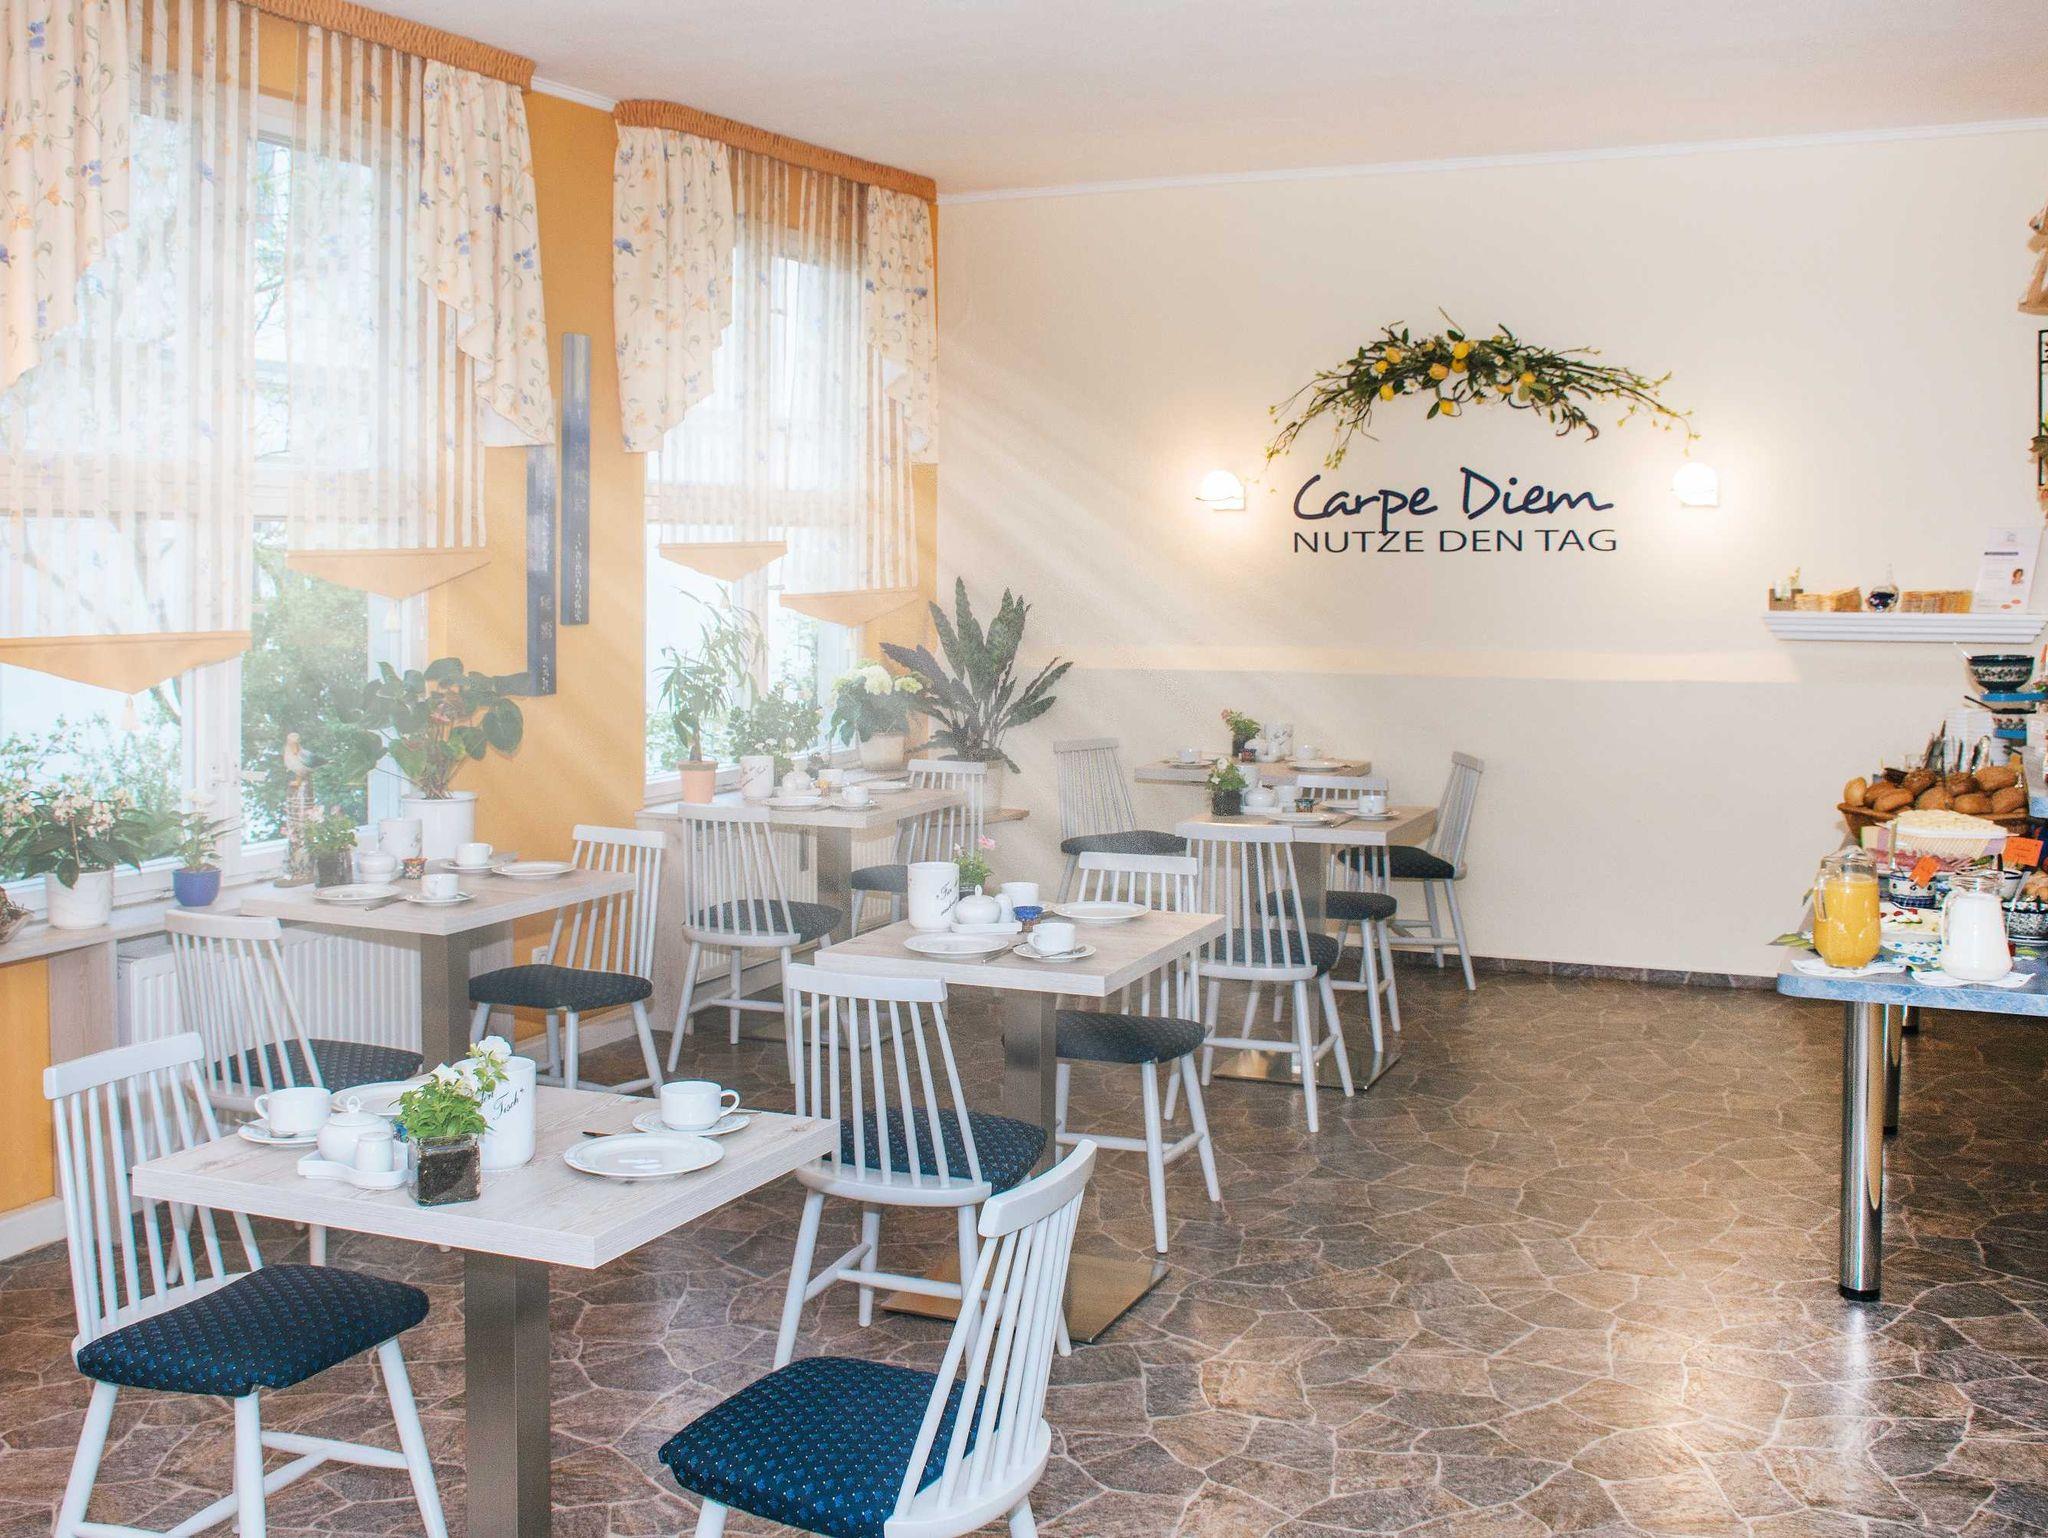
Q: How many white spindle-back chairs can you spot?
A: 12